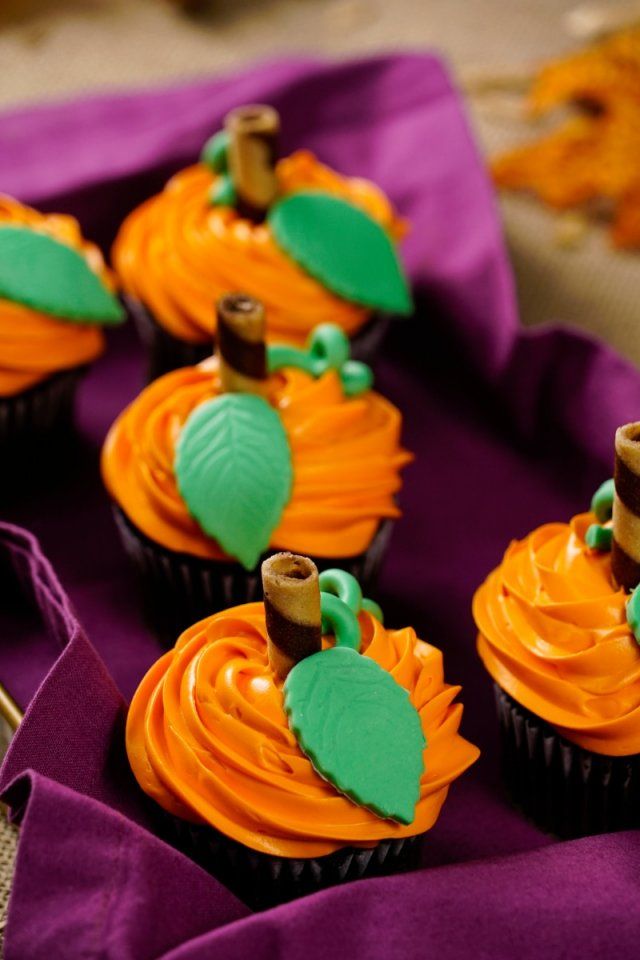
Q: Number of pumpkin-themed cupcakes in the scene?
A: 5